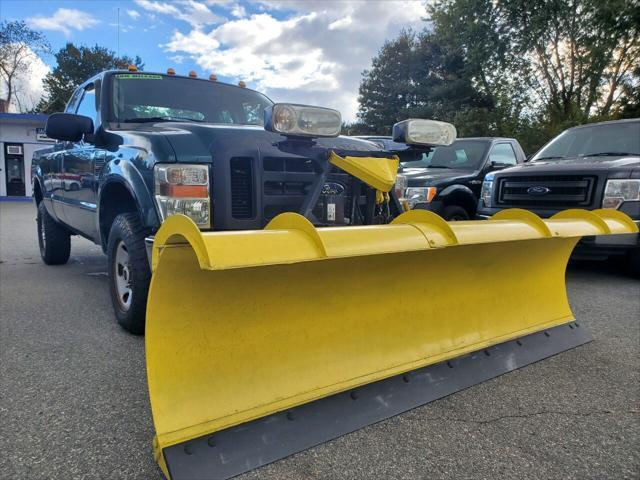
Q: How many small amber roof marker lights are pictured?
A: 5